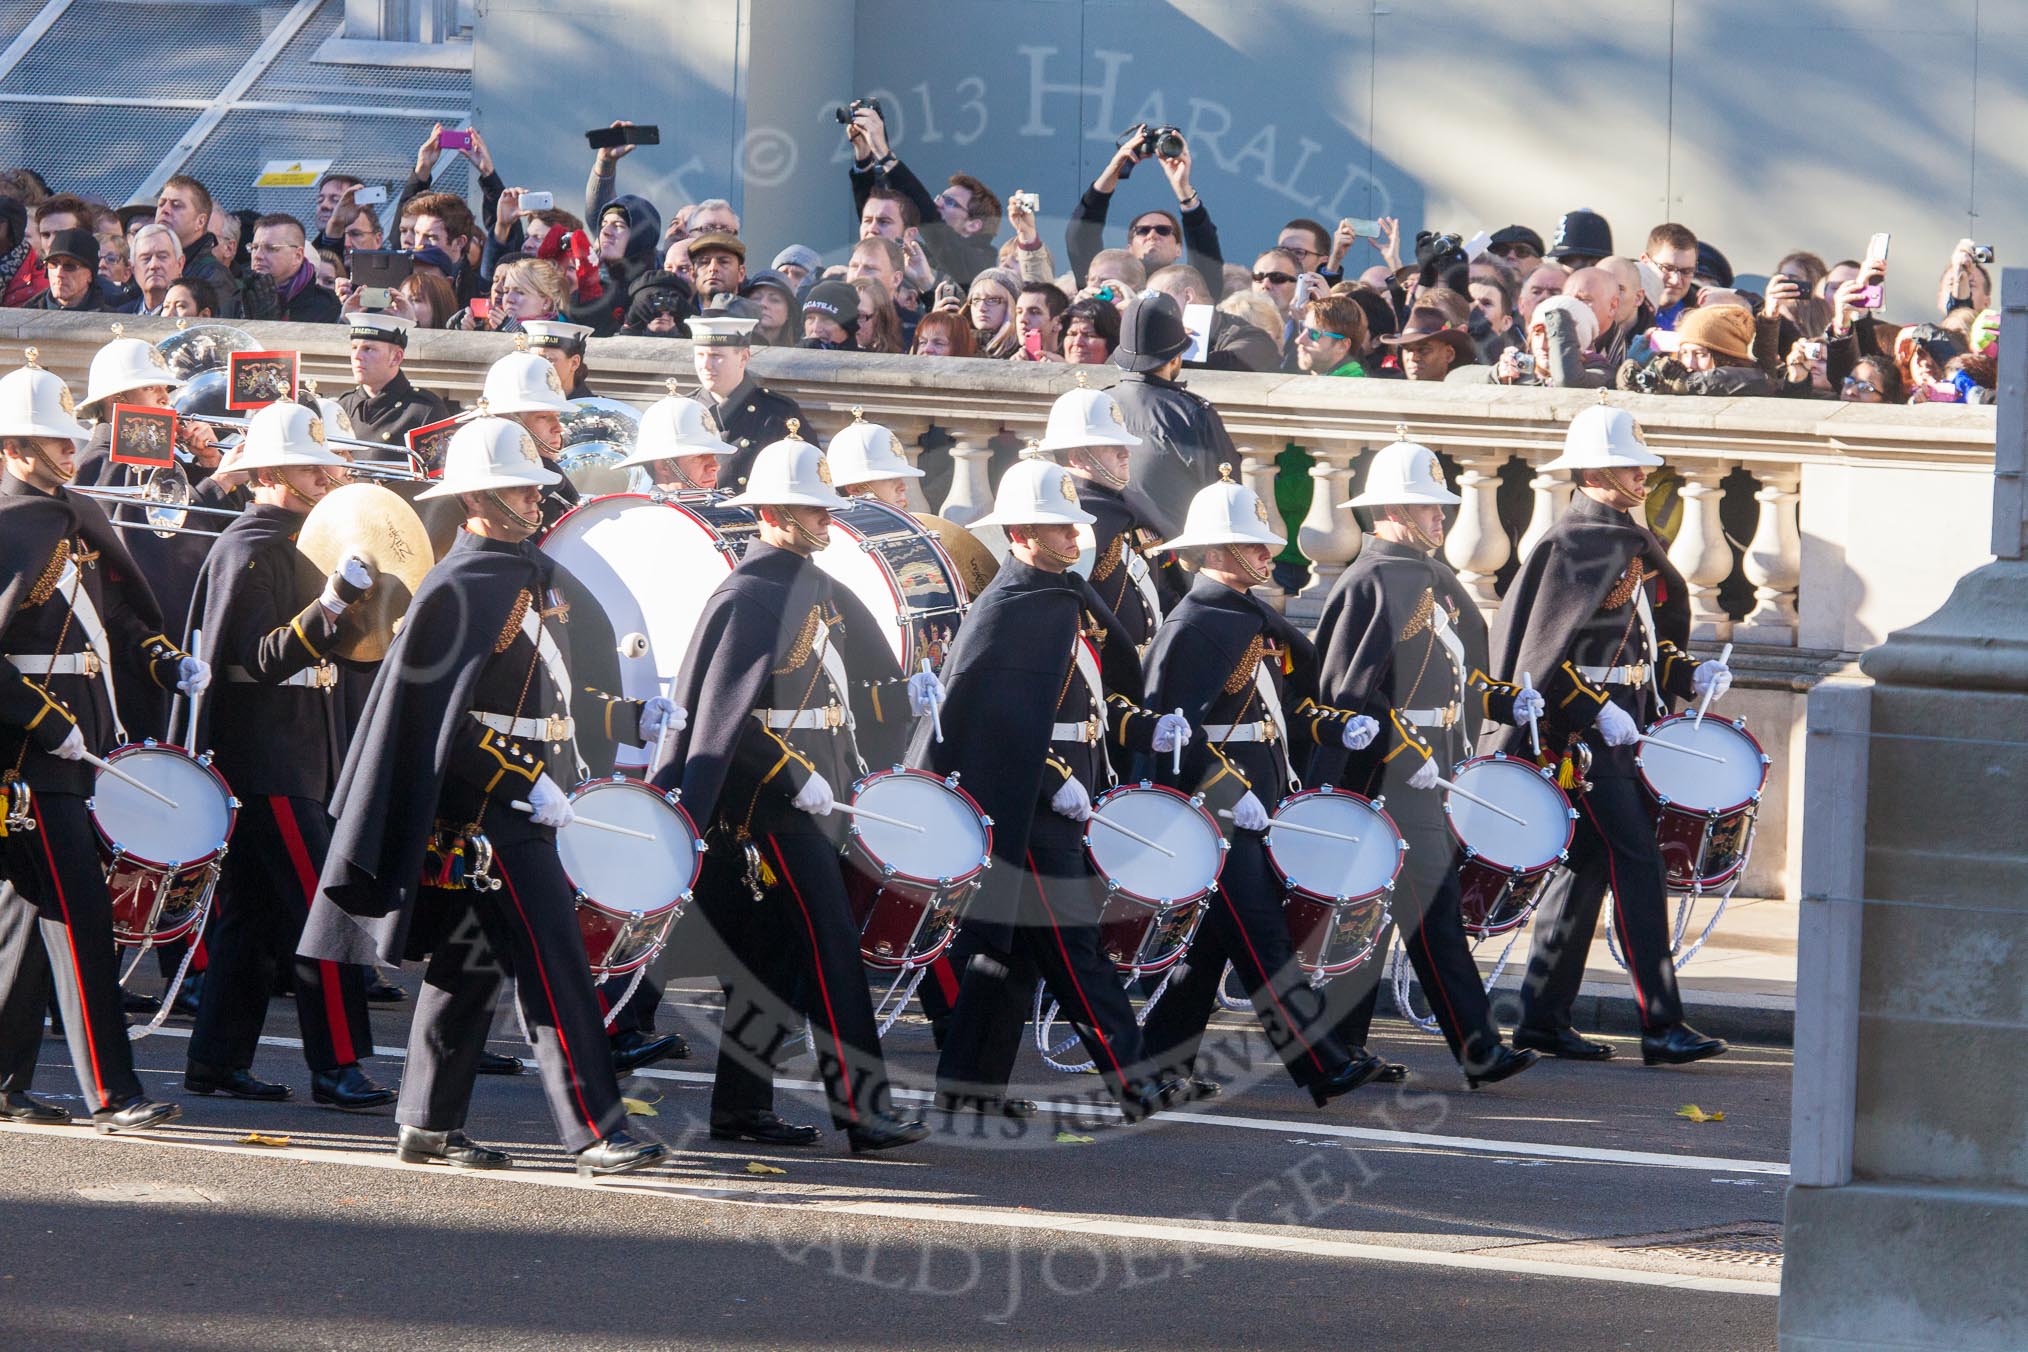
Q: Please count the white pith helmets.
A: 14